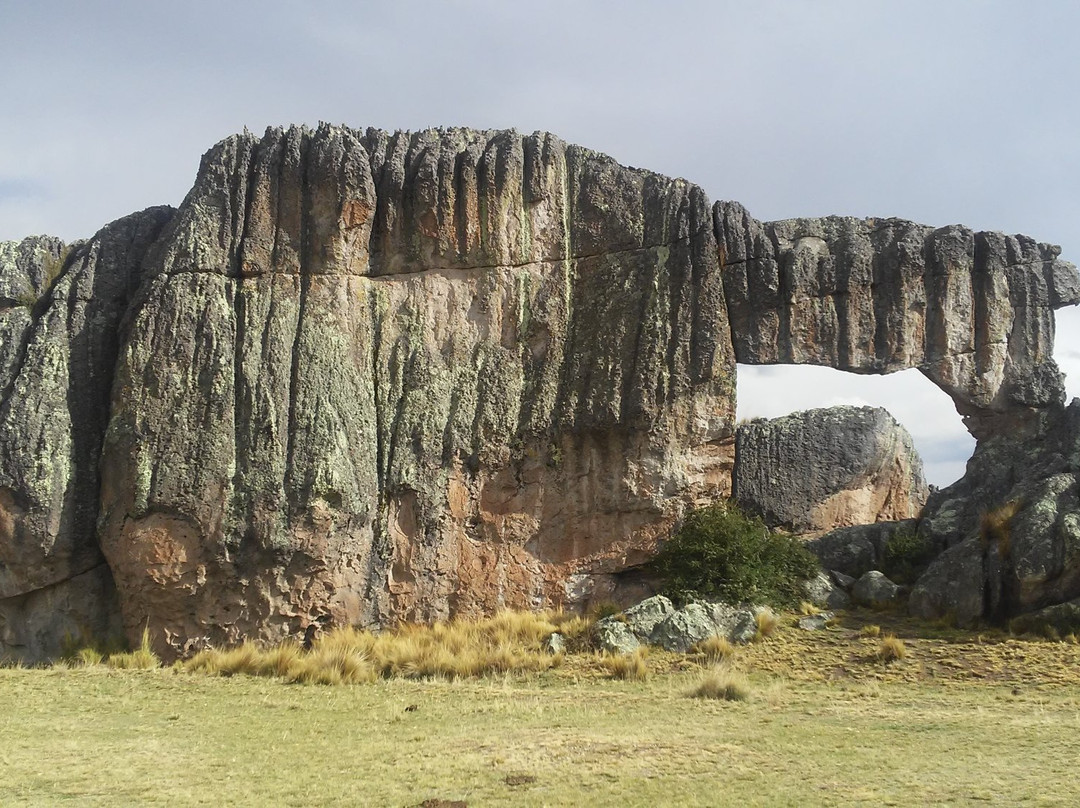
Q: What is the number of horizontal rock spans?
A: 1